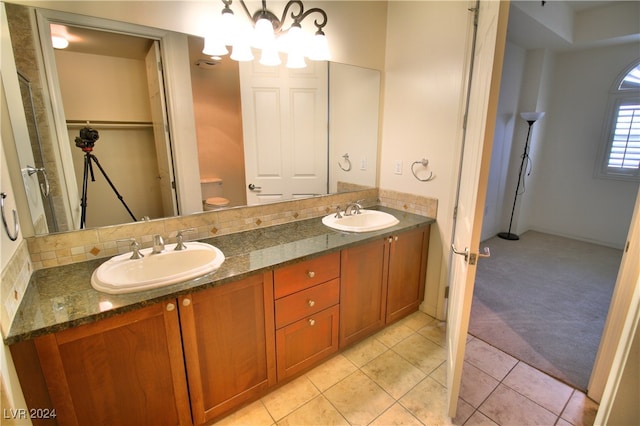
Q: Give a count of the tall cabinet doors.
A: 4